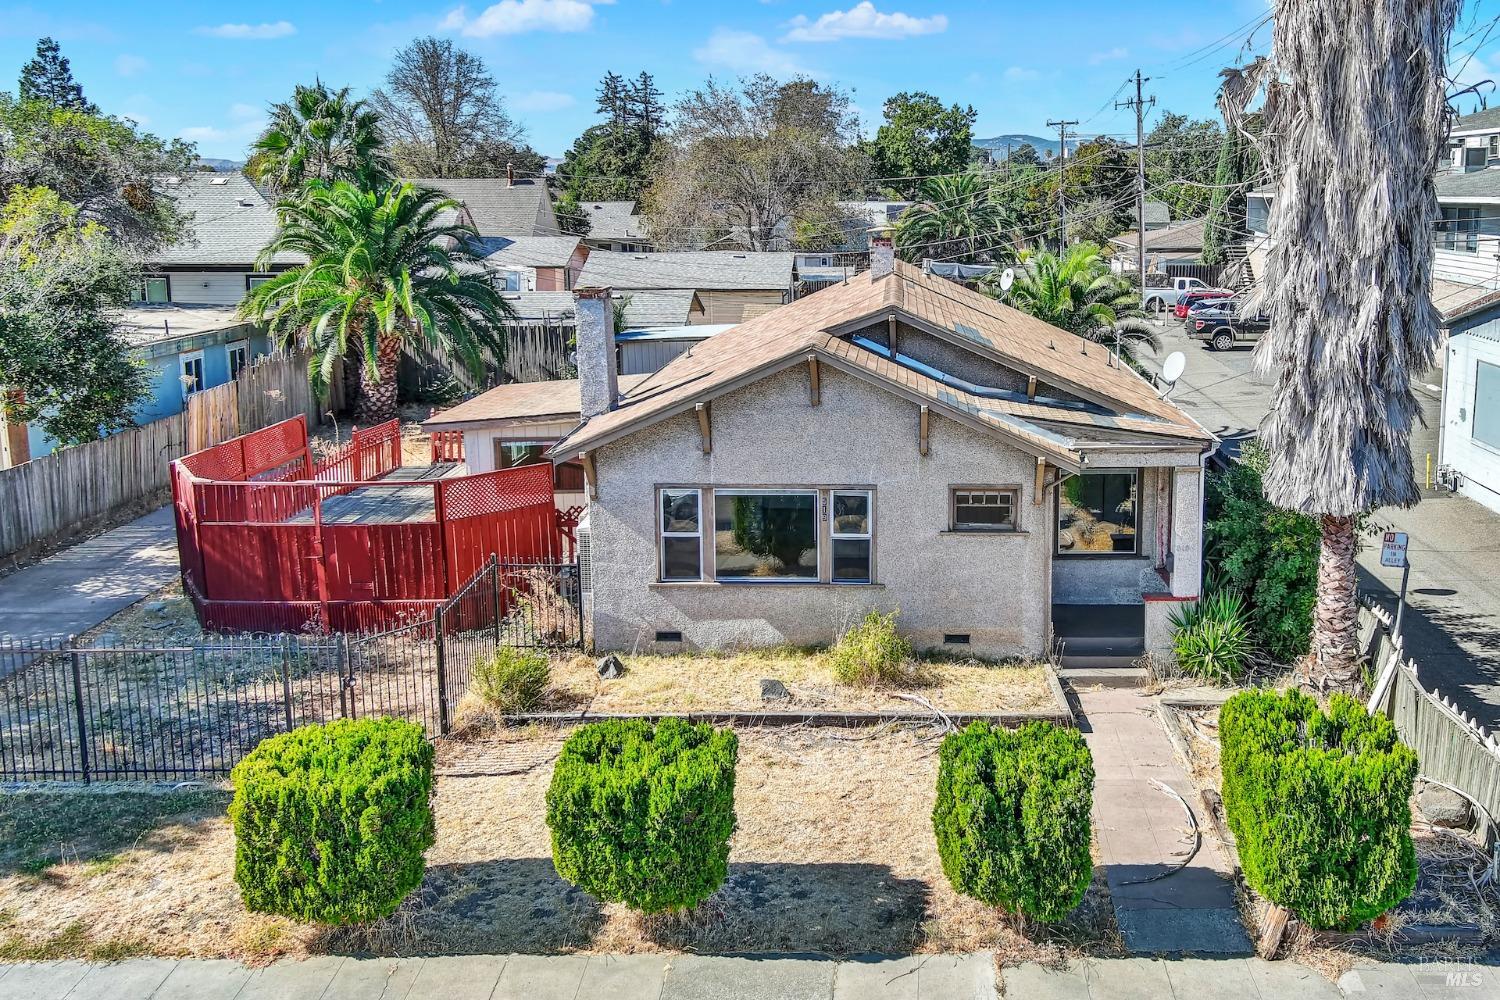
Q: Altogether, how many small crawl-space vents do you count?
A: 2